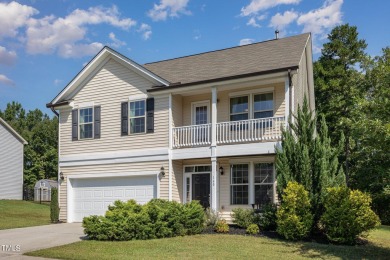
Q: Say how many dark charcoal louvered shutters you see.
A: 4